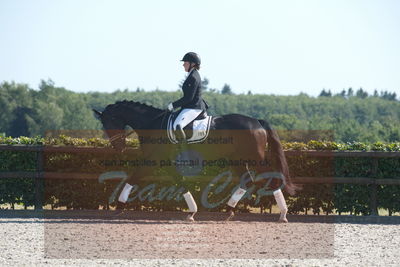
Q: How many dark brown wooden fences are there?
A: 1